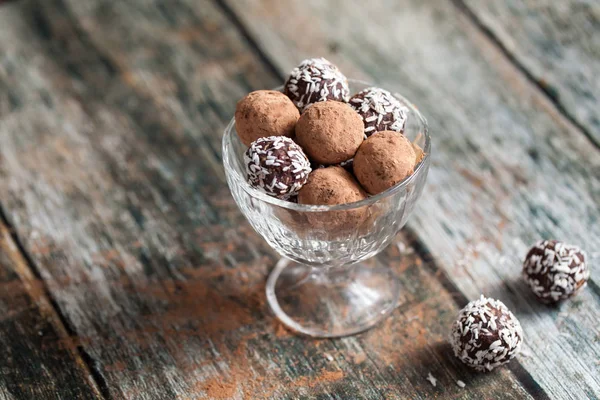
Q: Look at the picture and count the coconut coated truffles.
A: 5